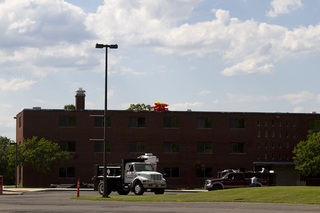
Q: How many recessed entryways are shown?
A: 1